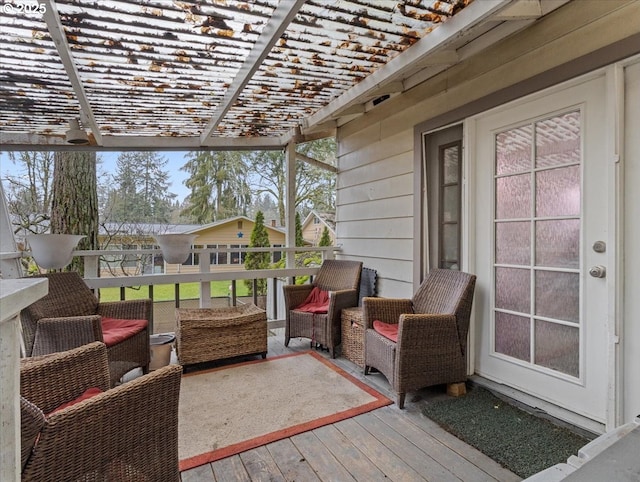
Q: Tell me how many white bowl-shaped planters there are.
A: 2